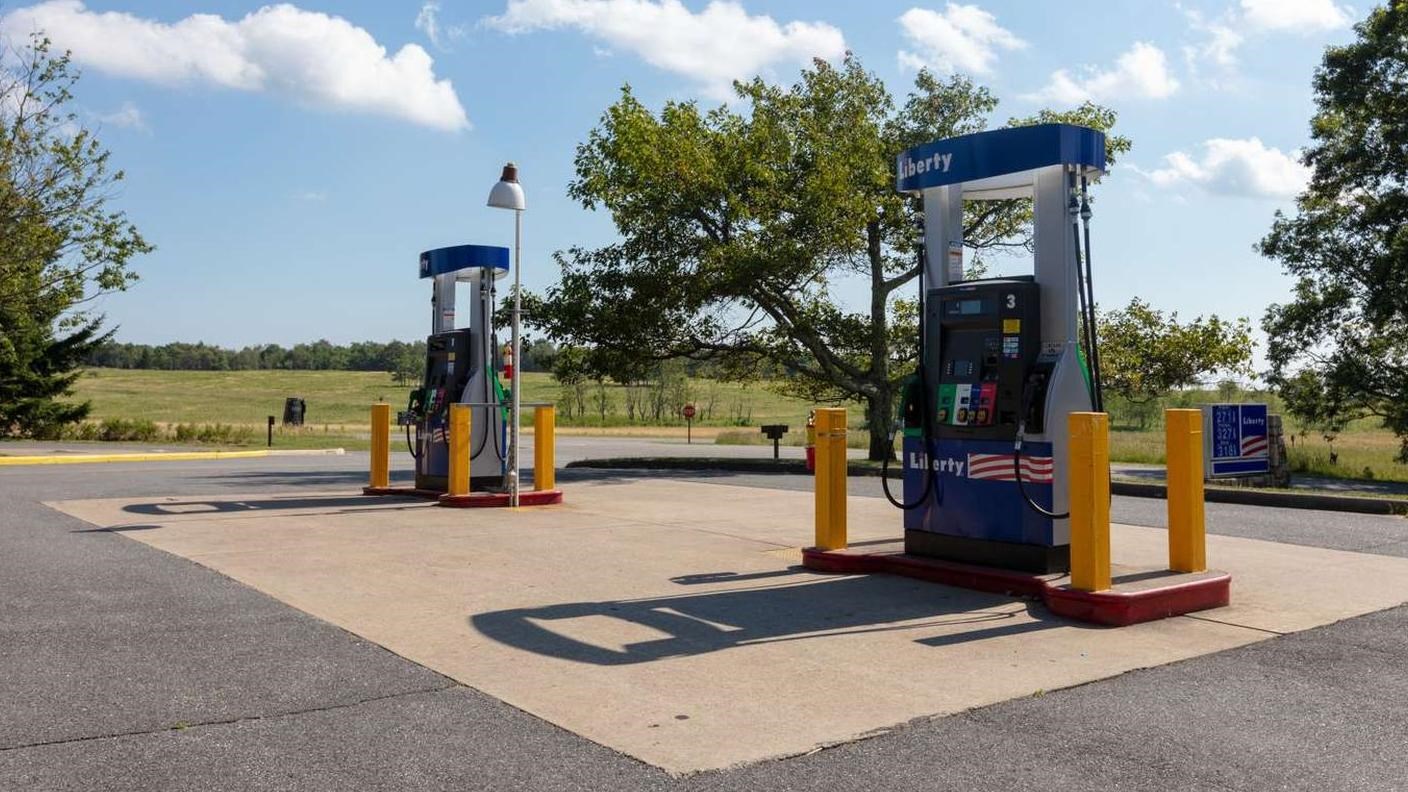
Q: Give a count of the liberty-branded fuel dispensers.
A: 2